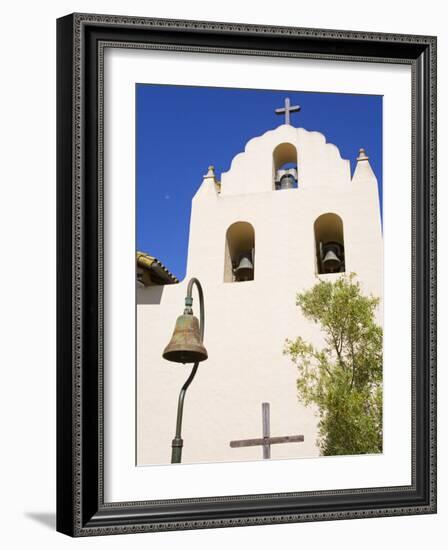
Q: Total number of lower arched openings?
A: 2